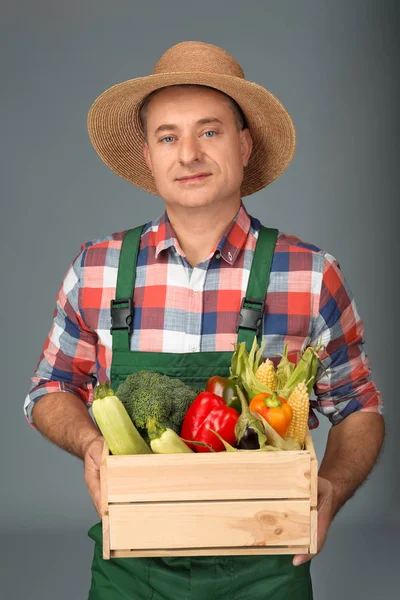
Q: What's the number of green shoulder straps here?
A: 2